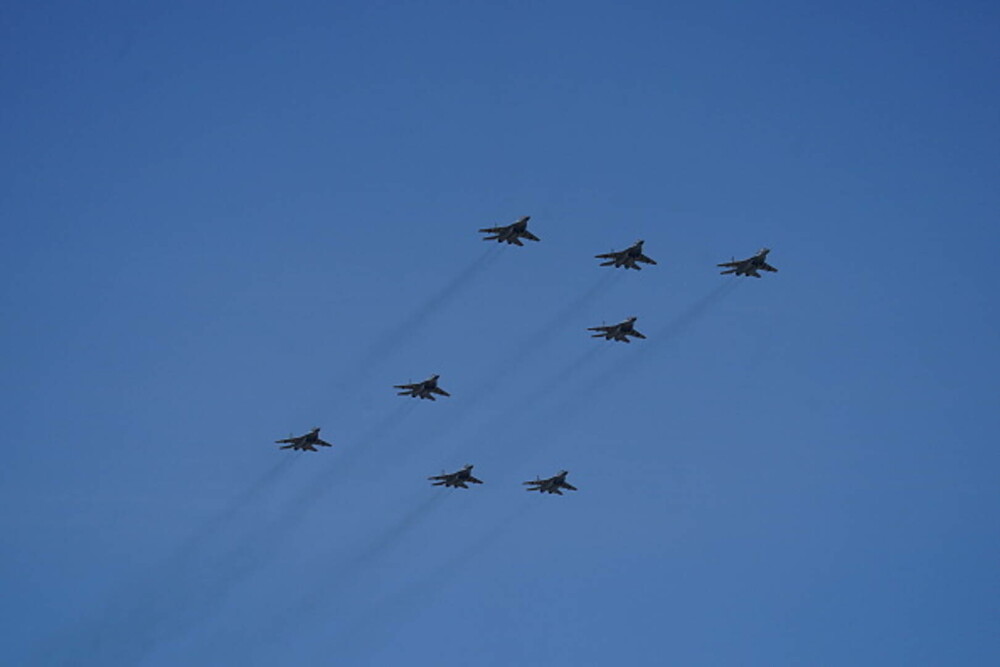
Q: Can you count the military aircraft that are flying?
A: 8